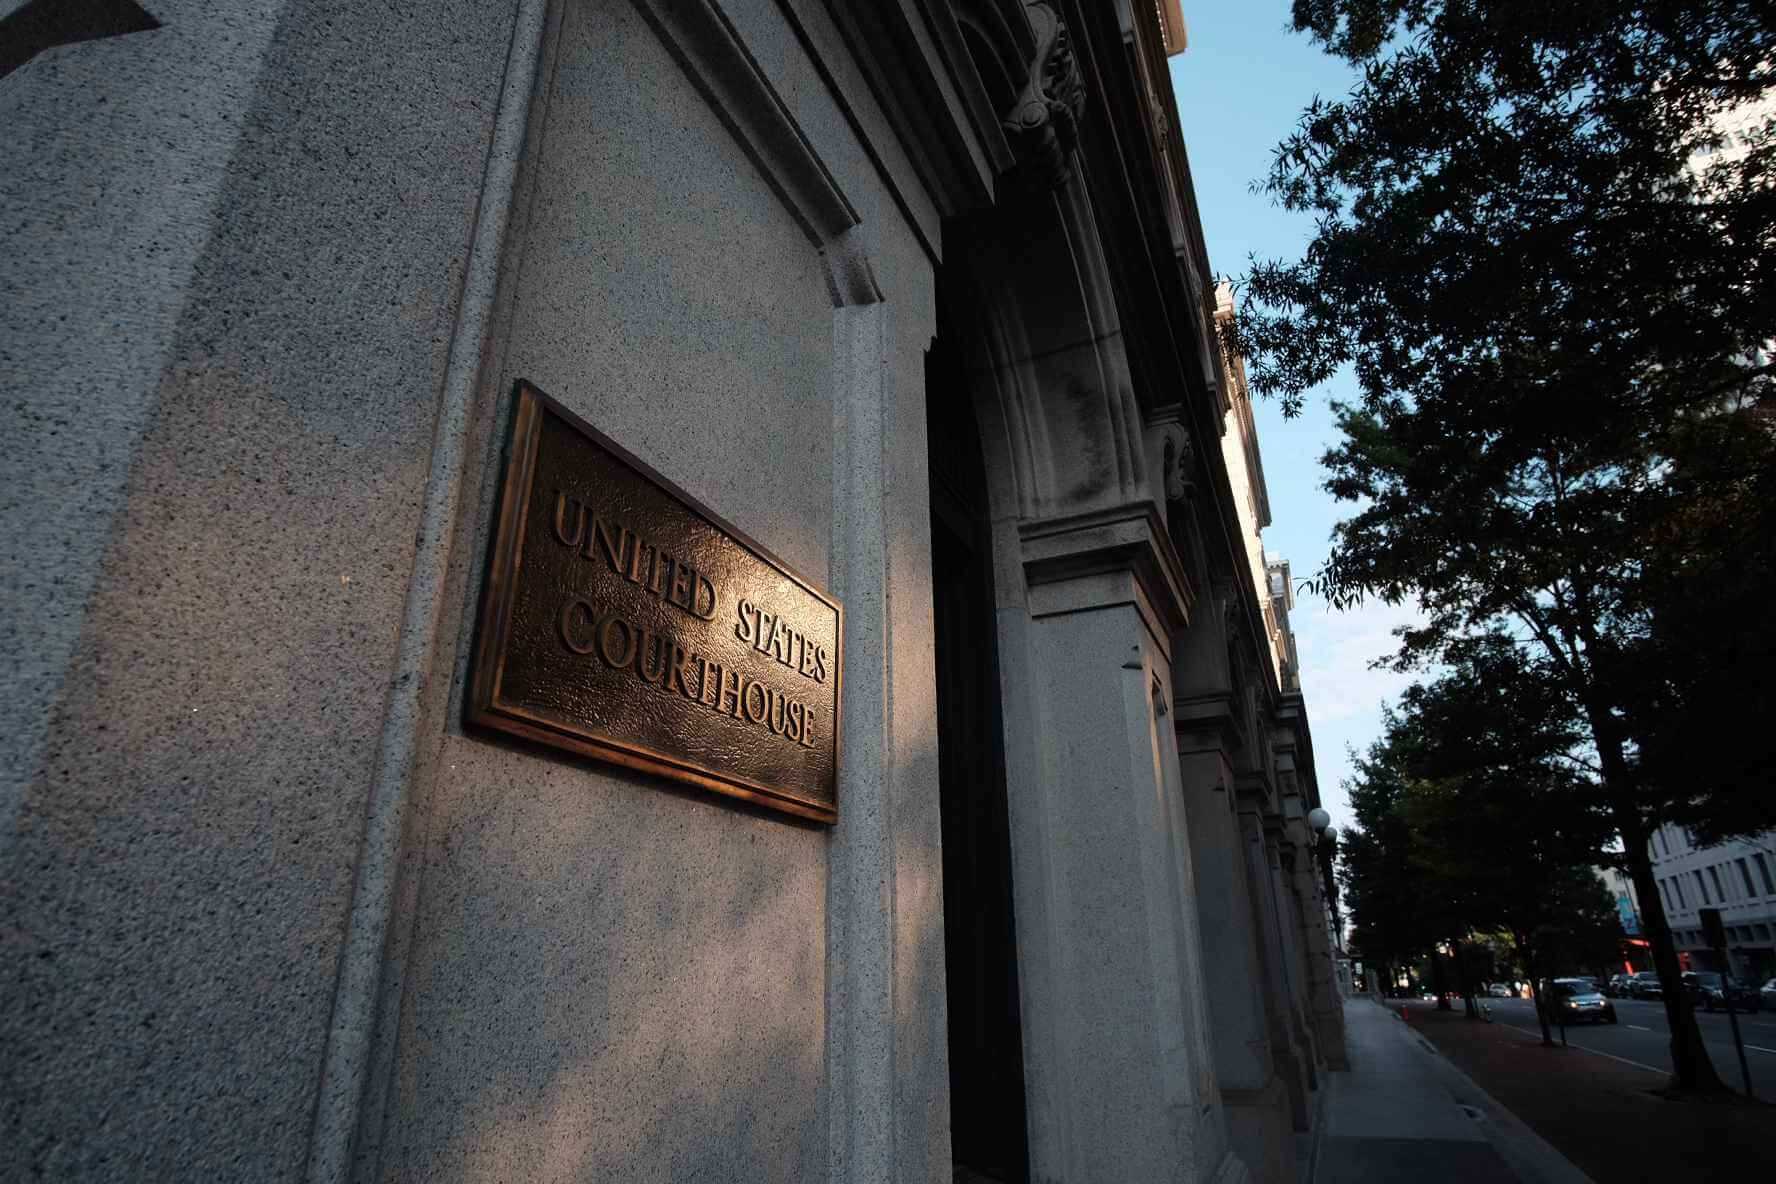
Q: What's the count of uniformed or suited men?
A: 0